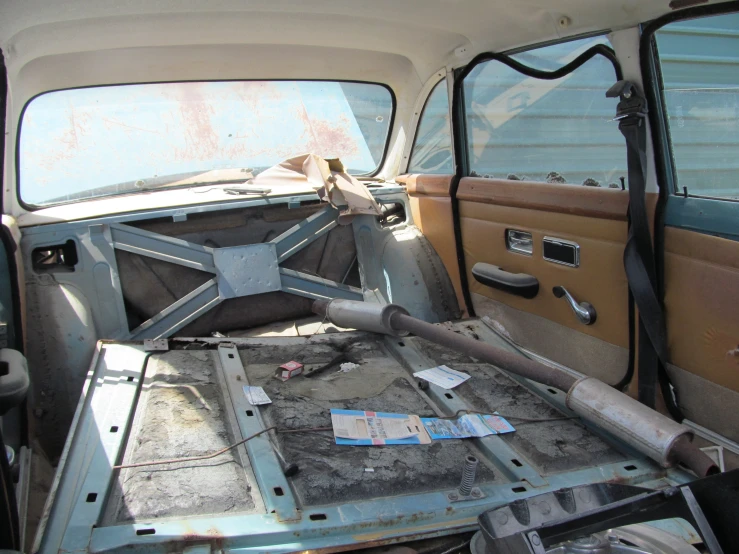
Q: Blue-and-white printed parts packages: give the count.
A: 2